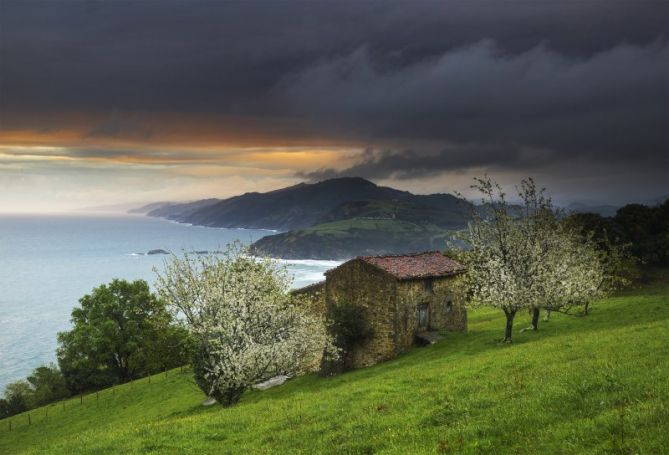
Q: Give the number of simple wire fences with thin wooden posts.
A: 1